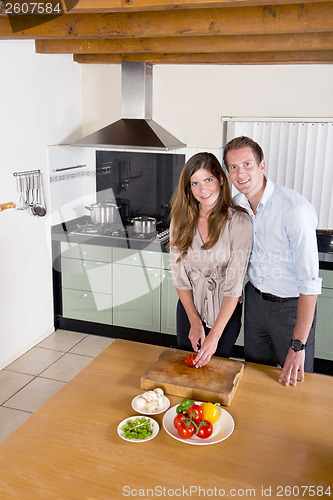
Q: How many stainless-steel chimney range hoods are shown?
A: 1